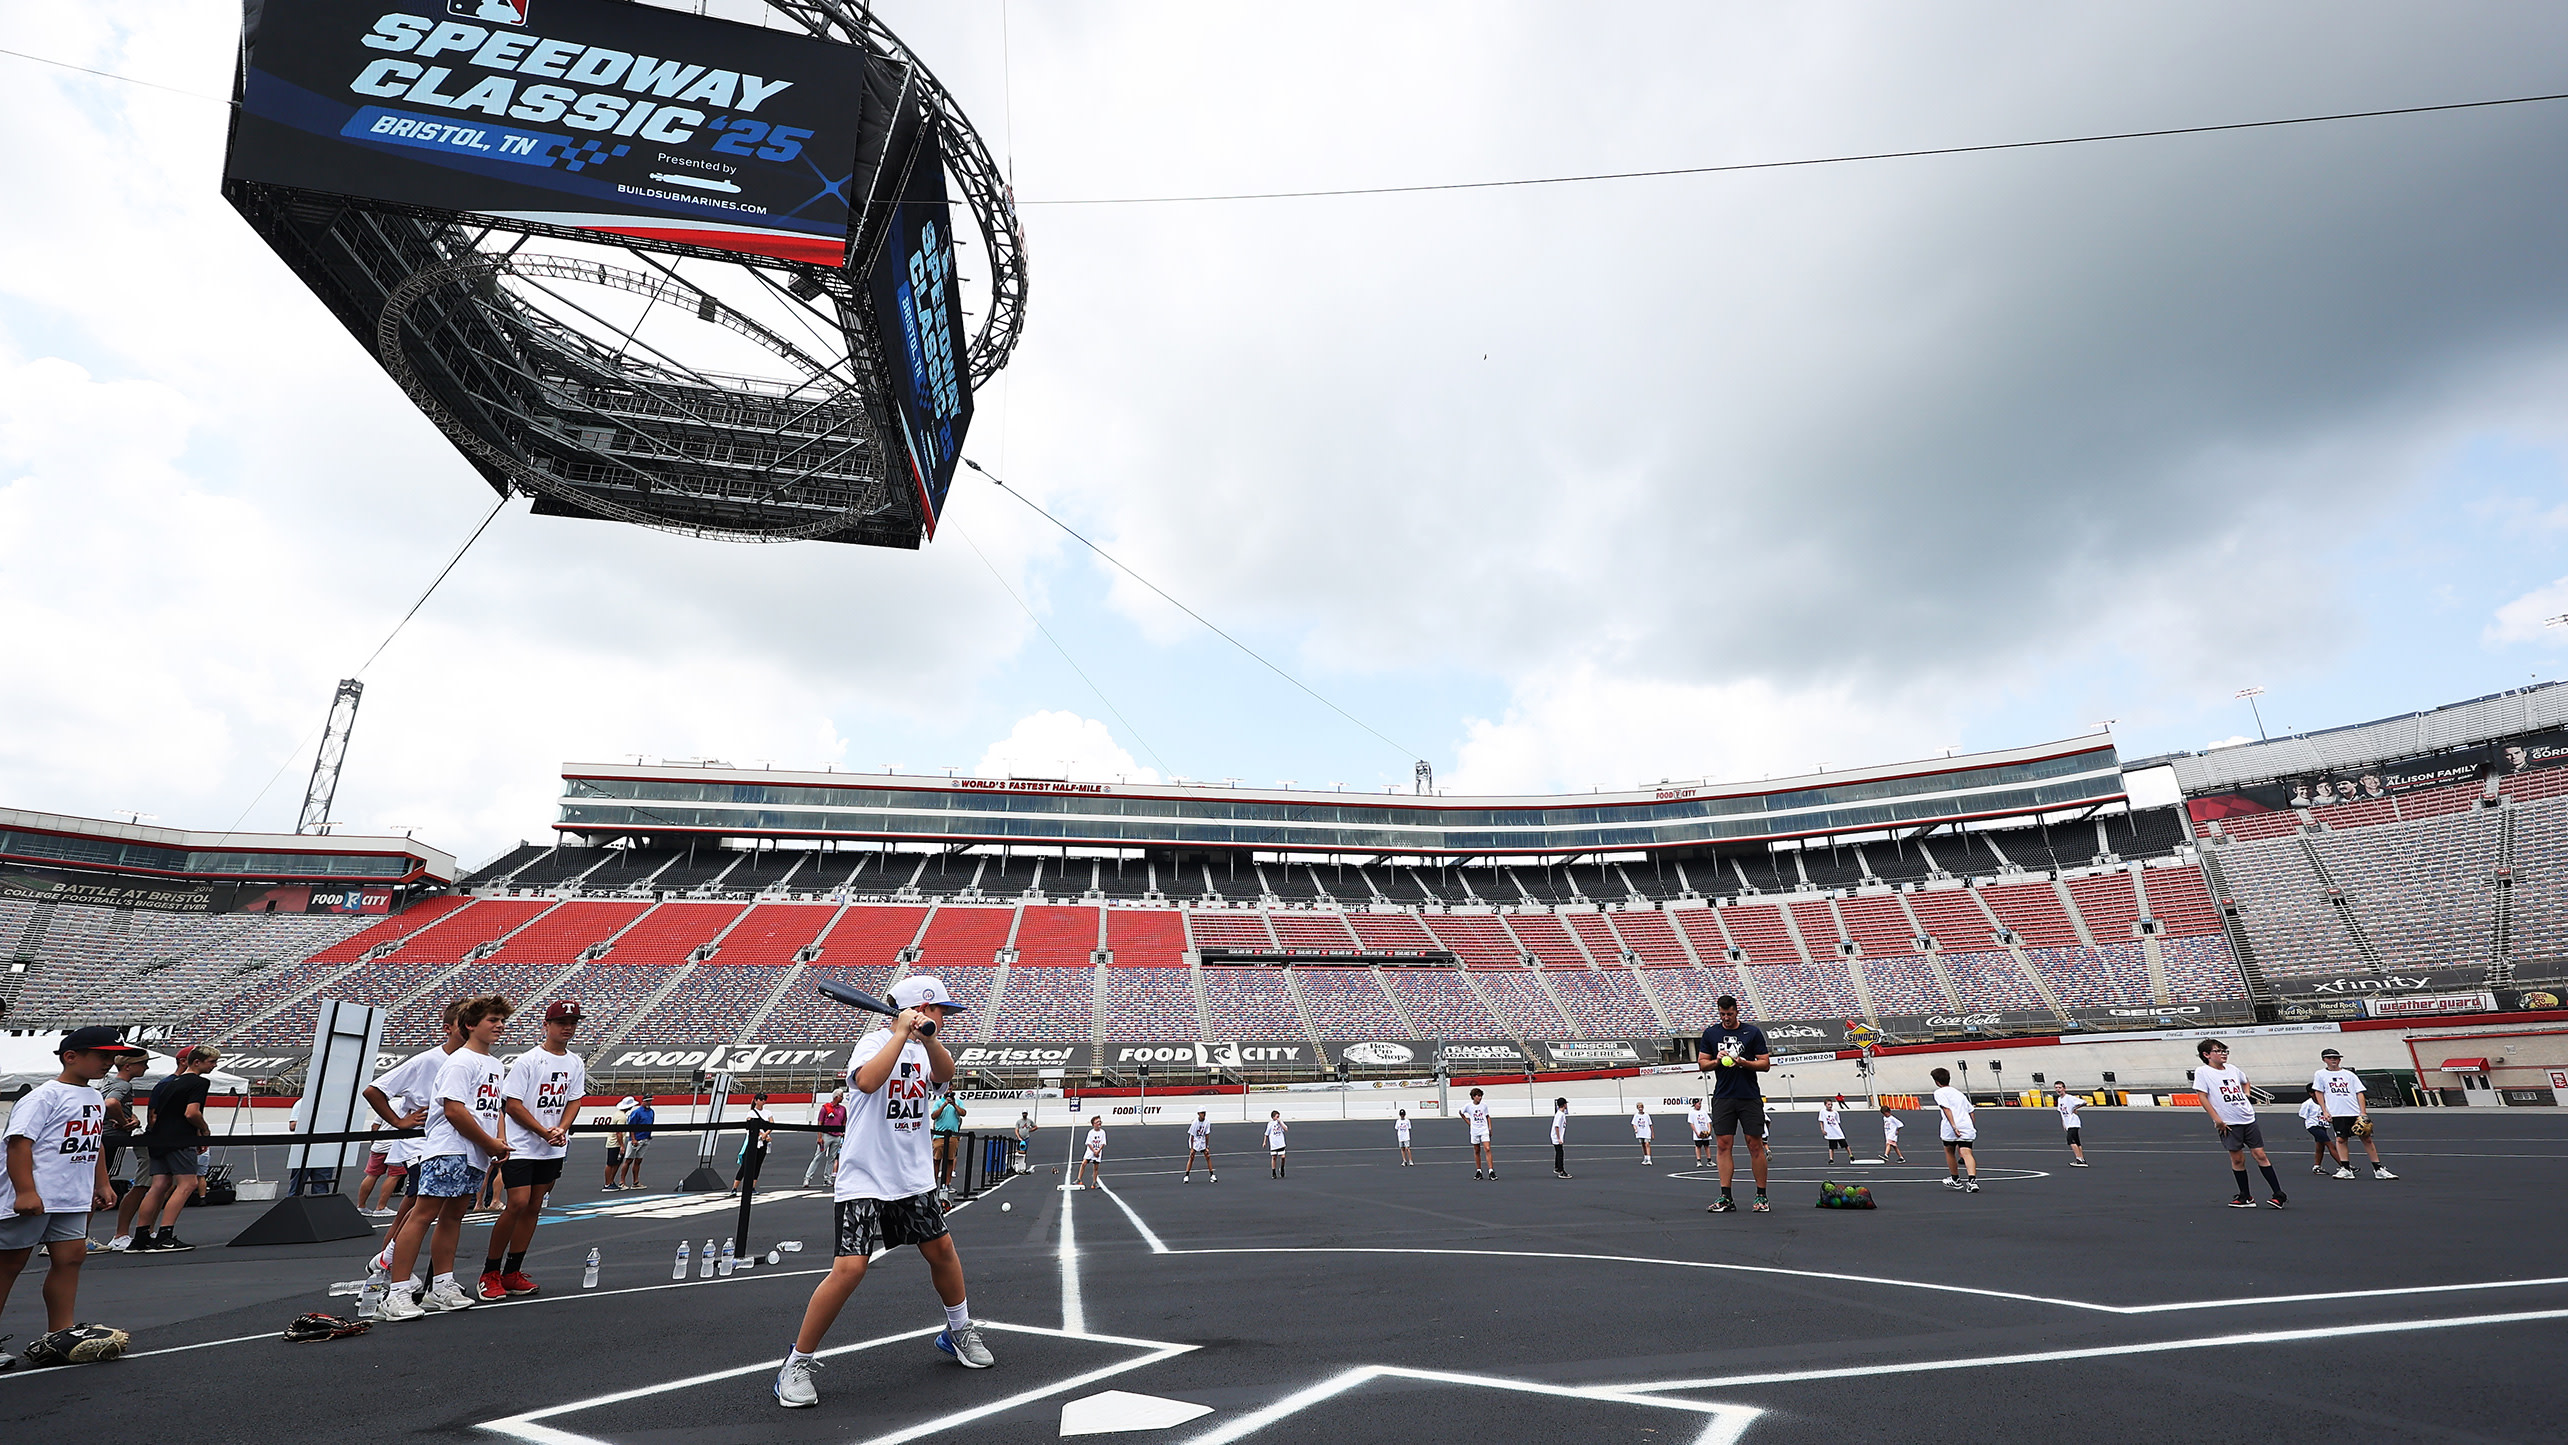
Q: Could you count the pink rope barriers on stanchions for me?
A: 0